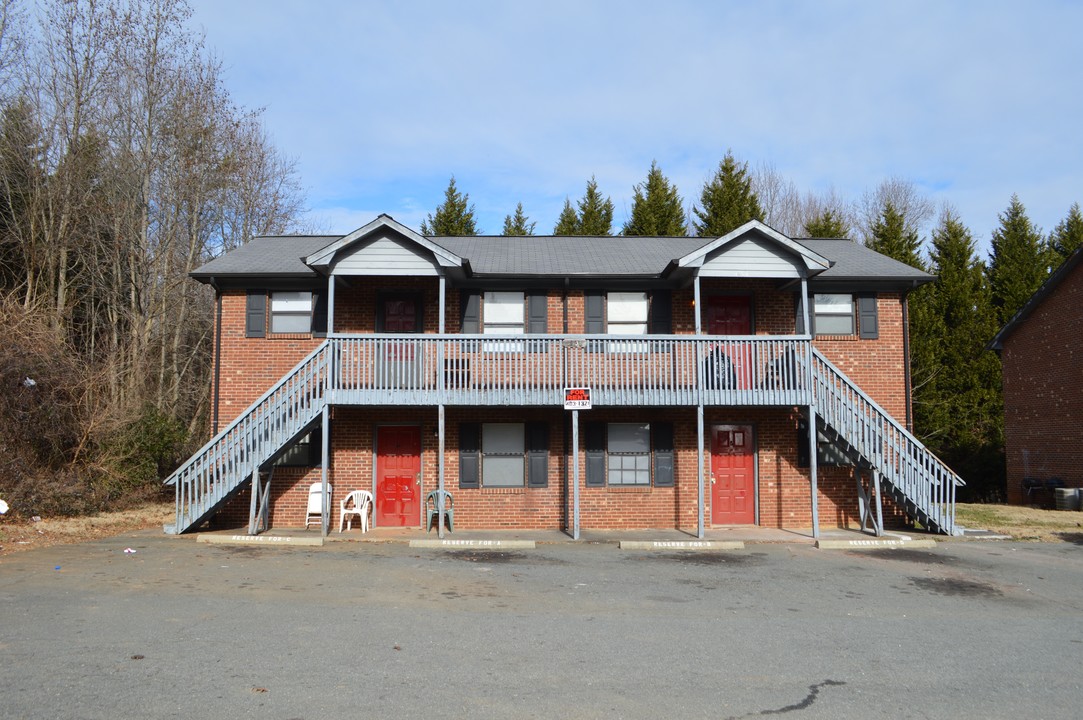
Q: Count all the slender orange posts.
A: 0